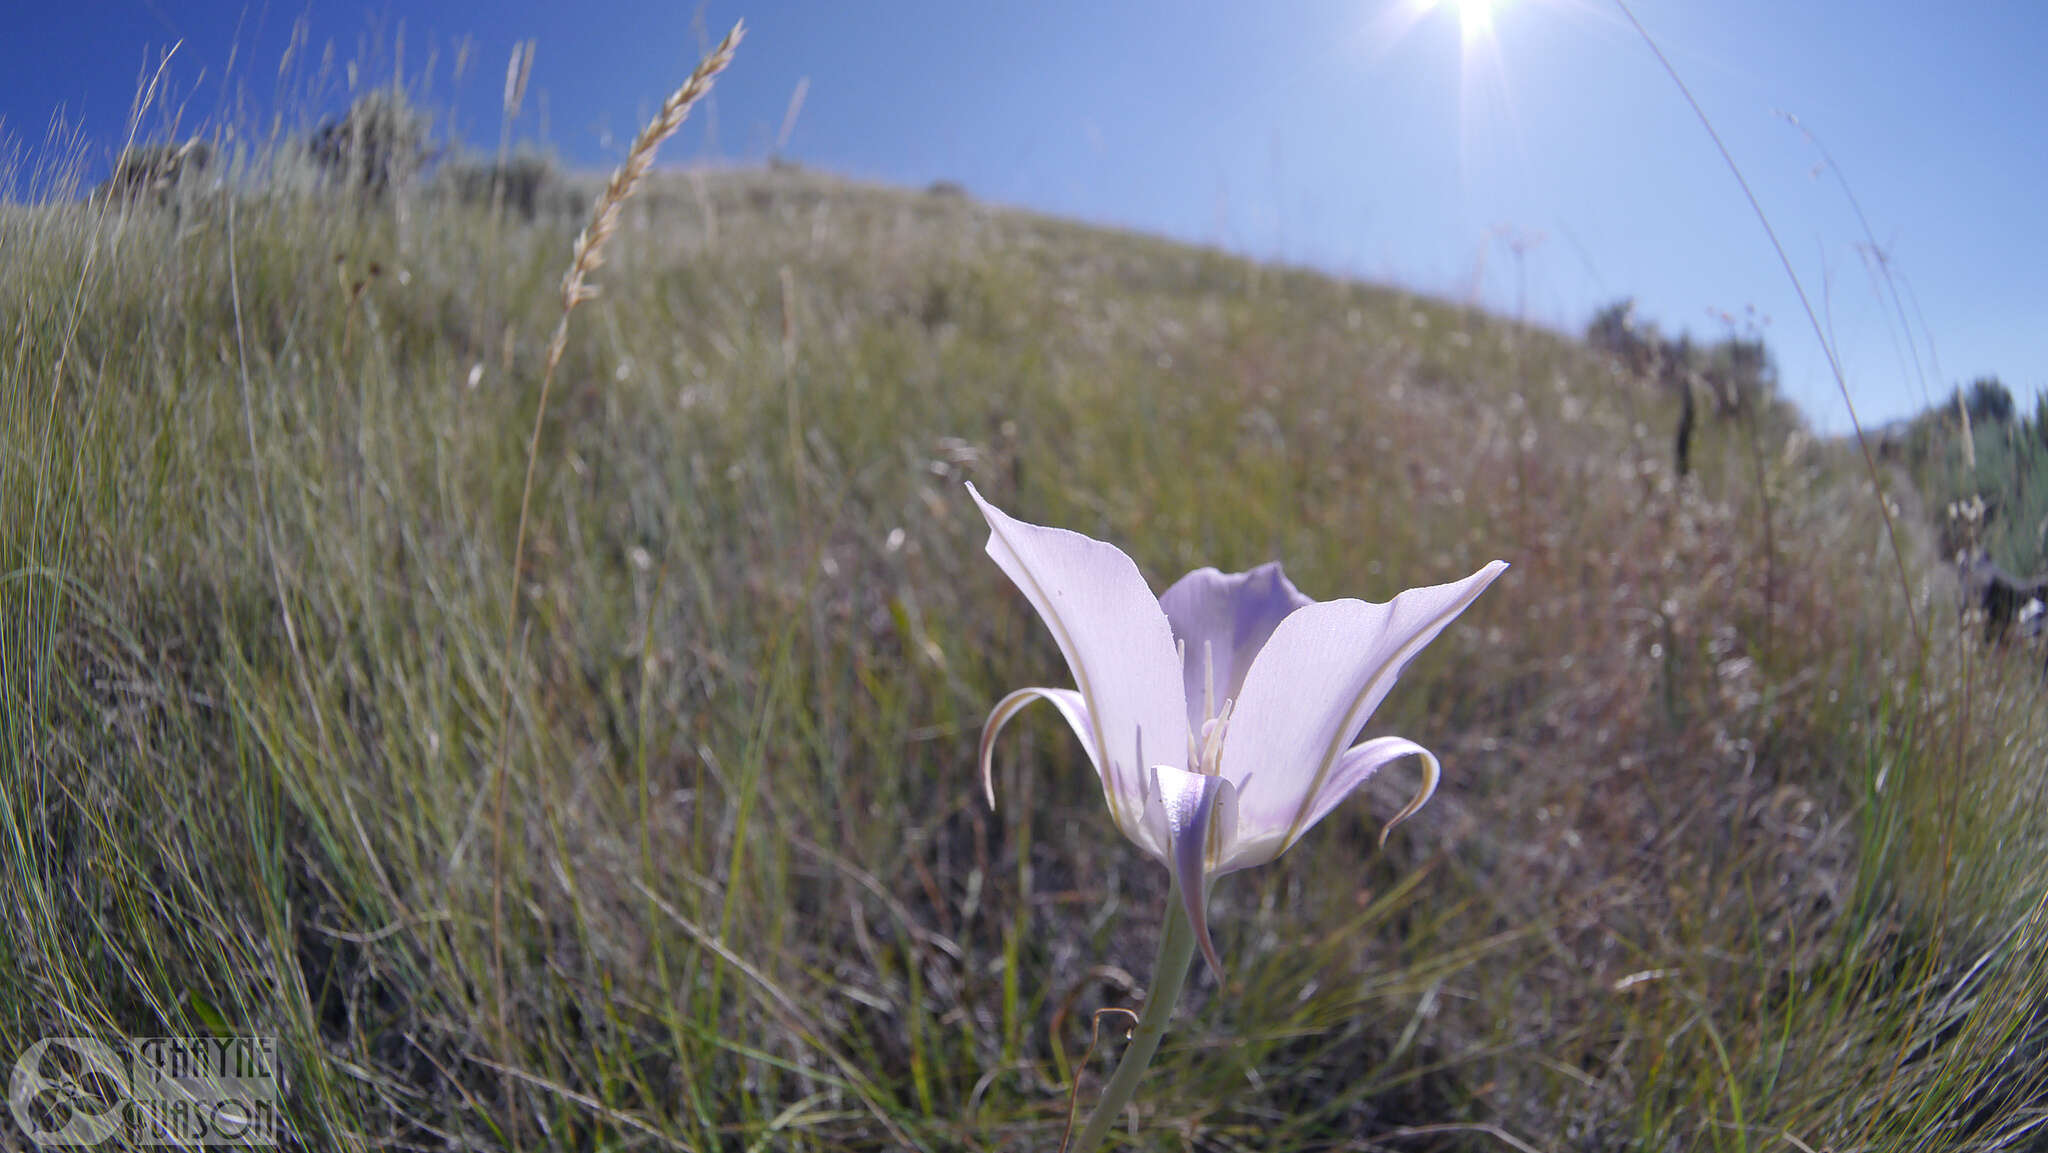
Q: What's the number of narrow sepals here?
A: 3